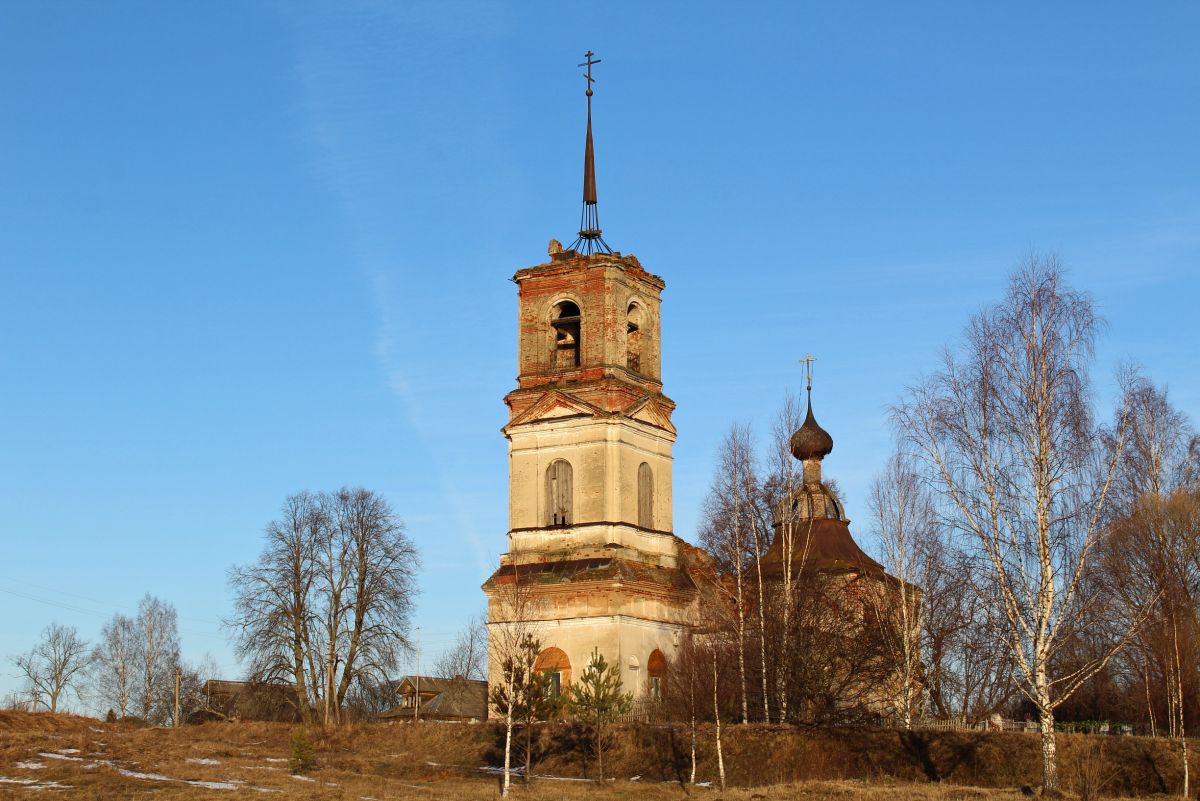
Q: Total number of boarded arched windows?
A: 2